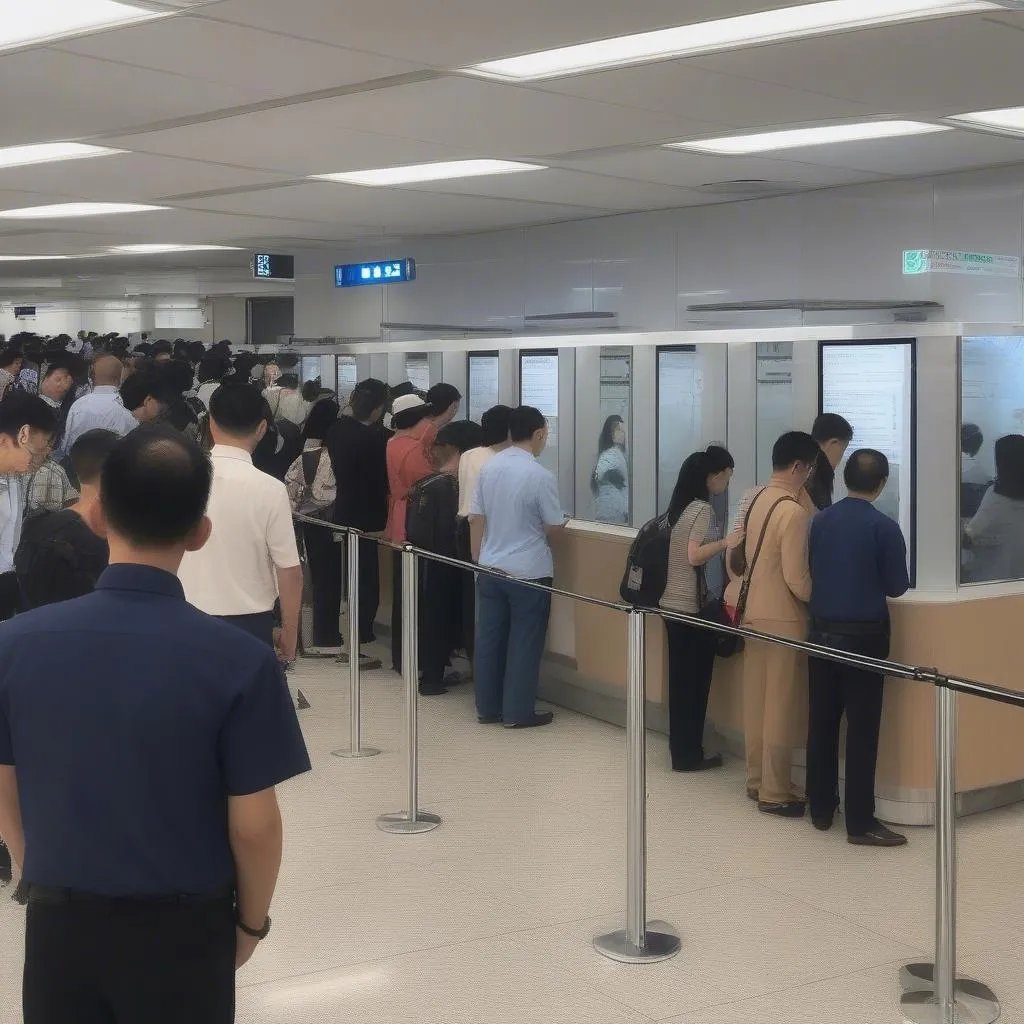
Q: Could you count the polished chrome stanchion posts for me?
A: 4